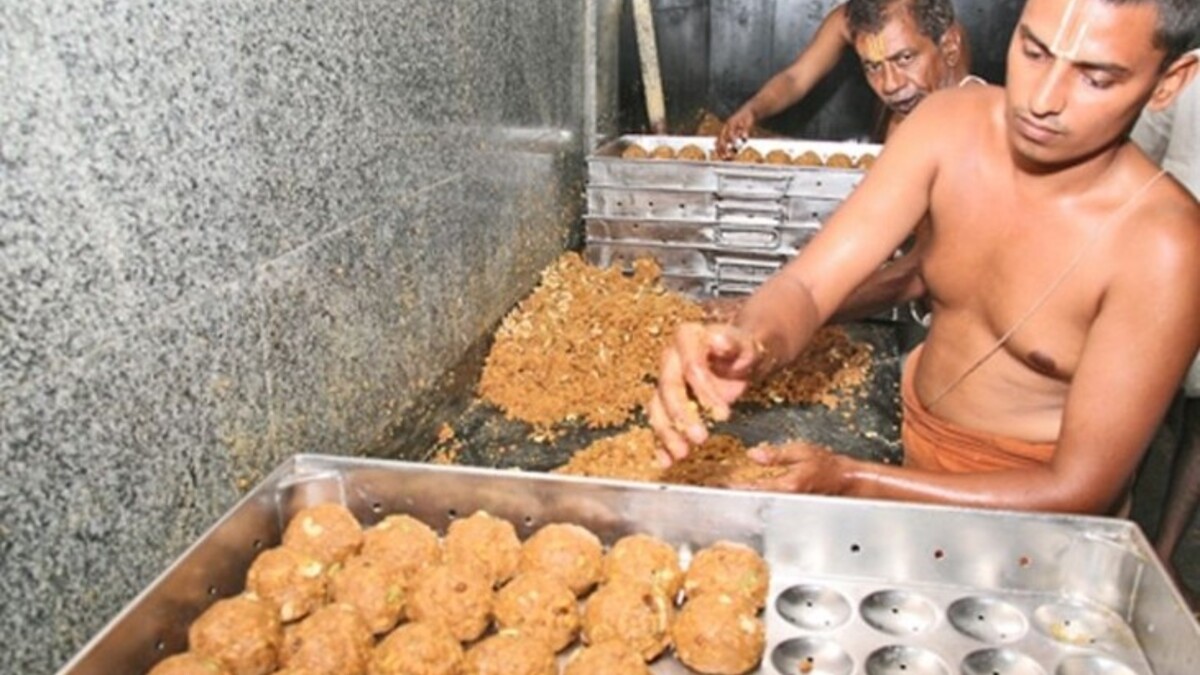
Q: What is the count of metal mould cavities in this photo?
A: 8